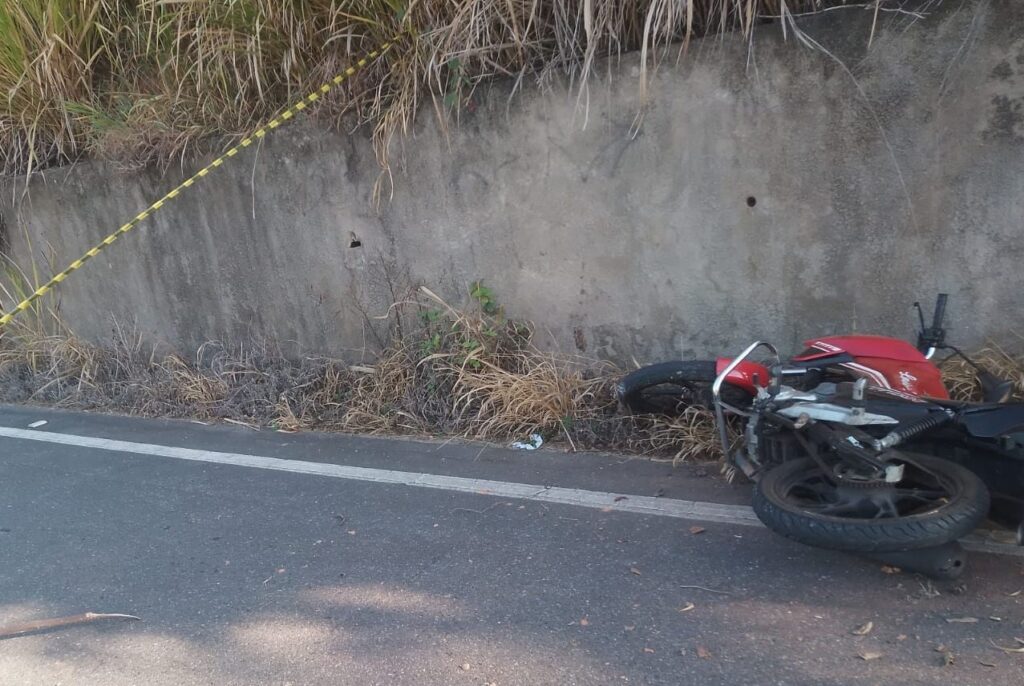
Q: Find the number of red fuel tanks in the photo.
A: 1